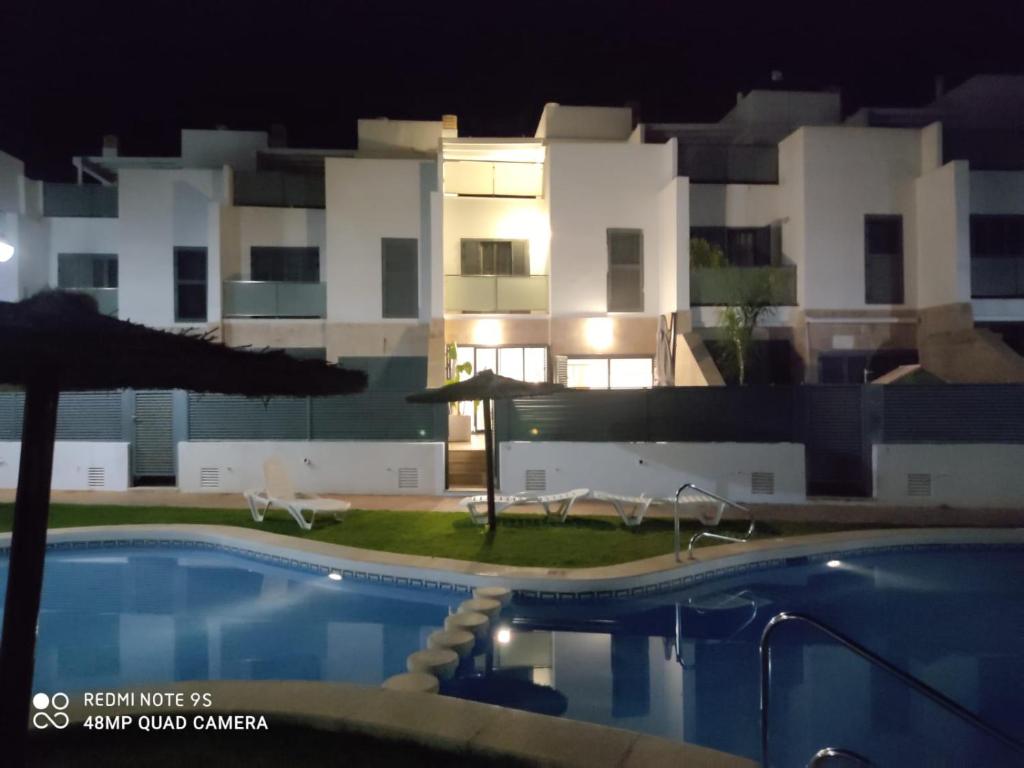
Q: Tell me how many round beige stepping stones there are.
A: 6